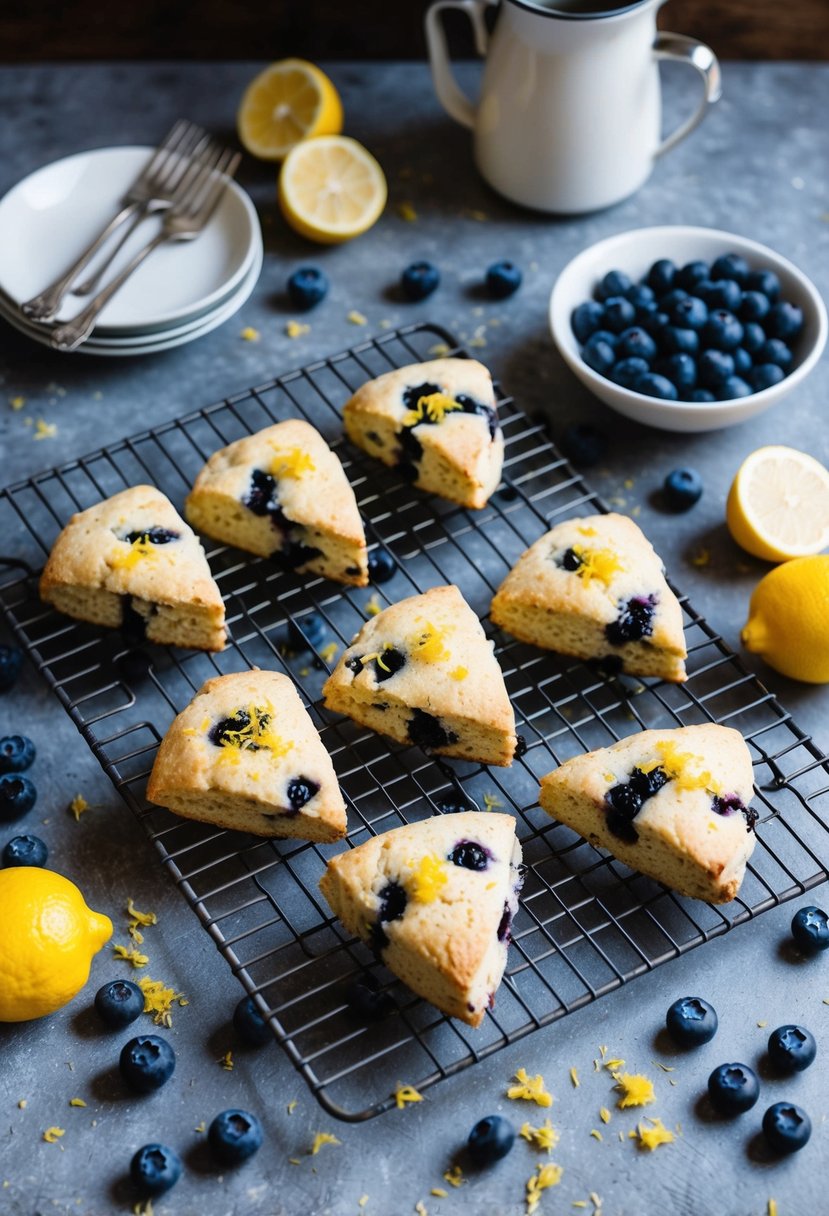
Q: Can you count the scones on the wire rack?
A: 8